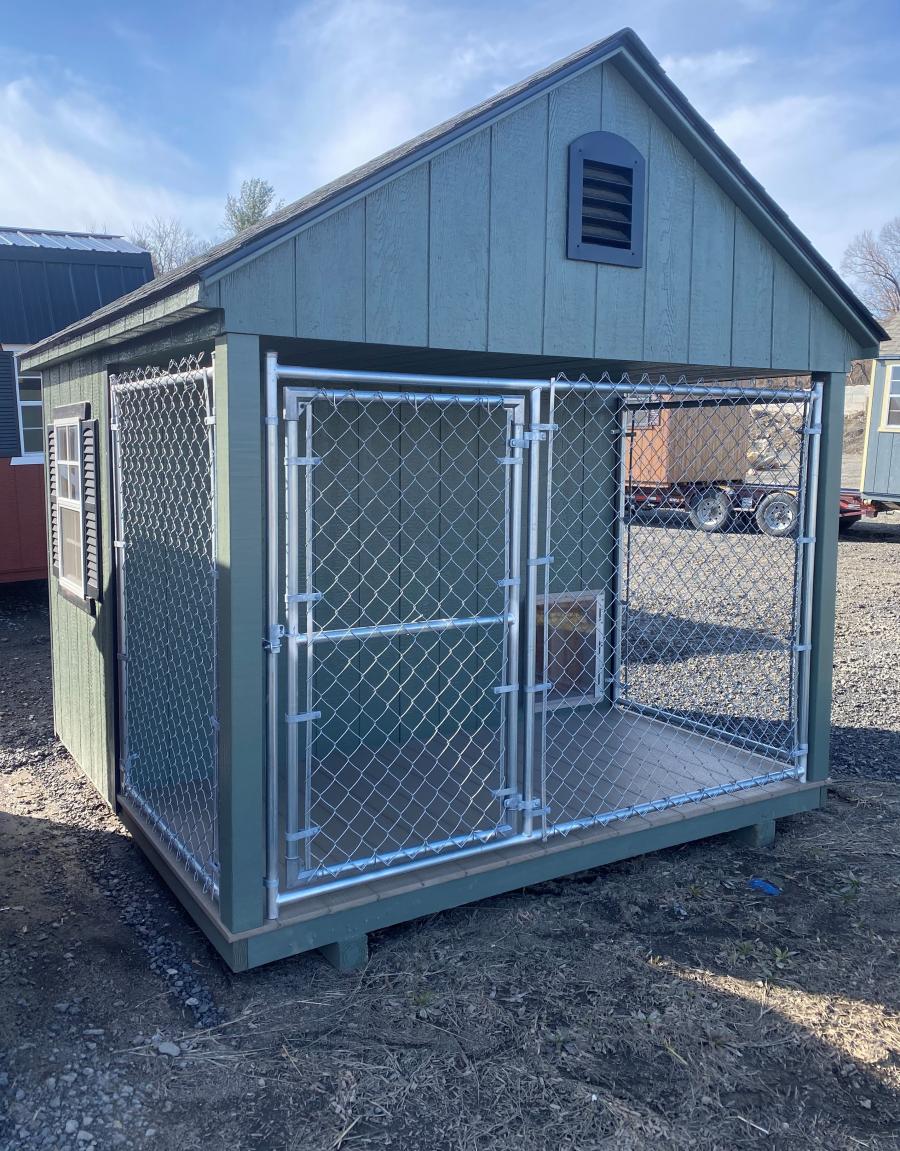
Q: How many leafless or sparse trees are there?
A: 3